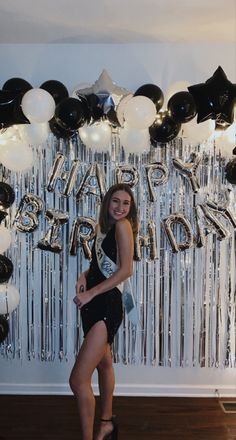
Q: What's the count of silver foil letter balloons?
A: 12